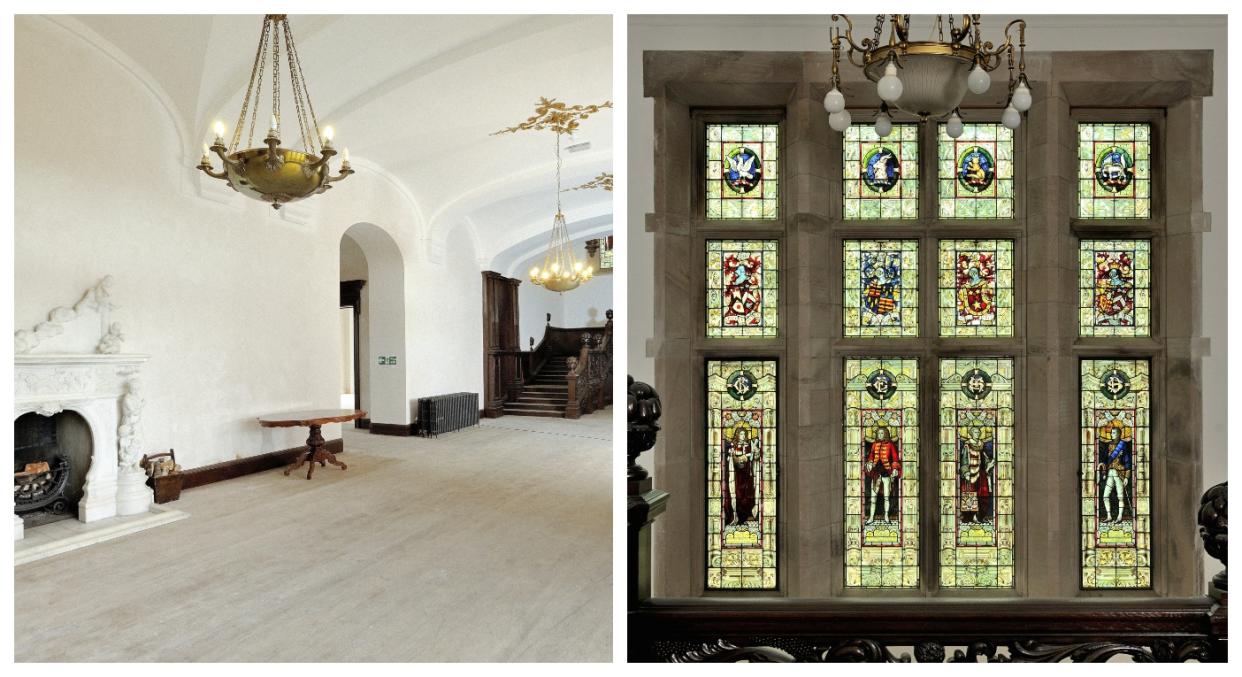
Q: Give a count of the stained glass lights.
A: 12